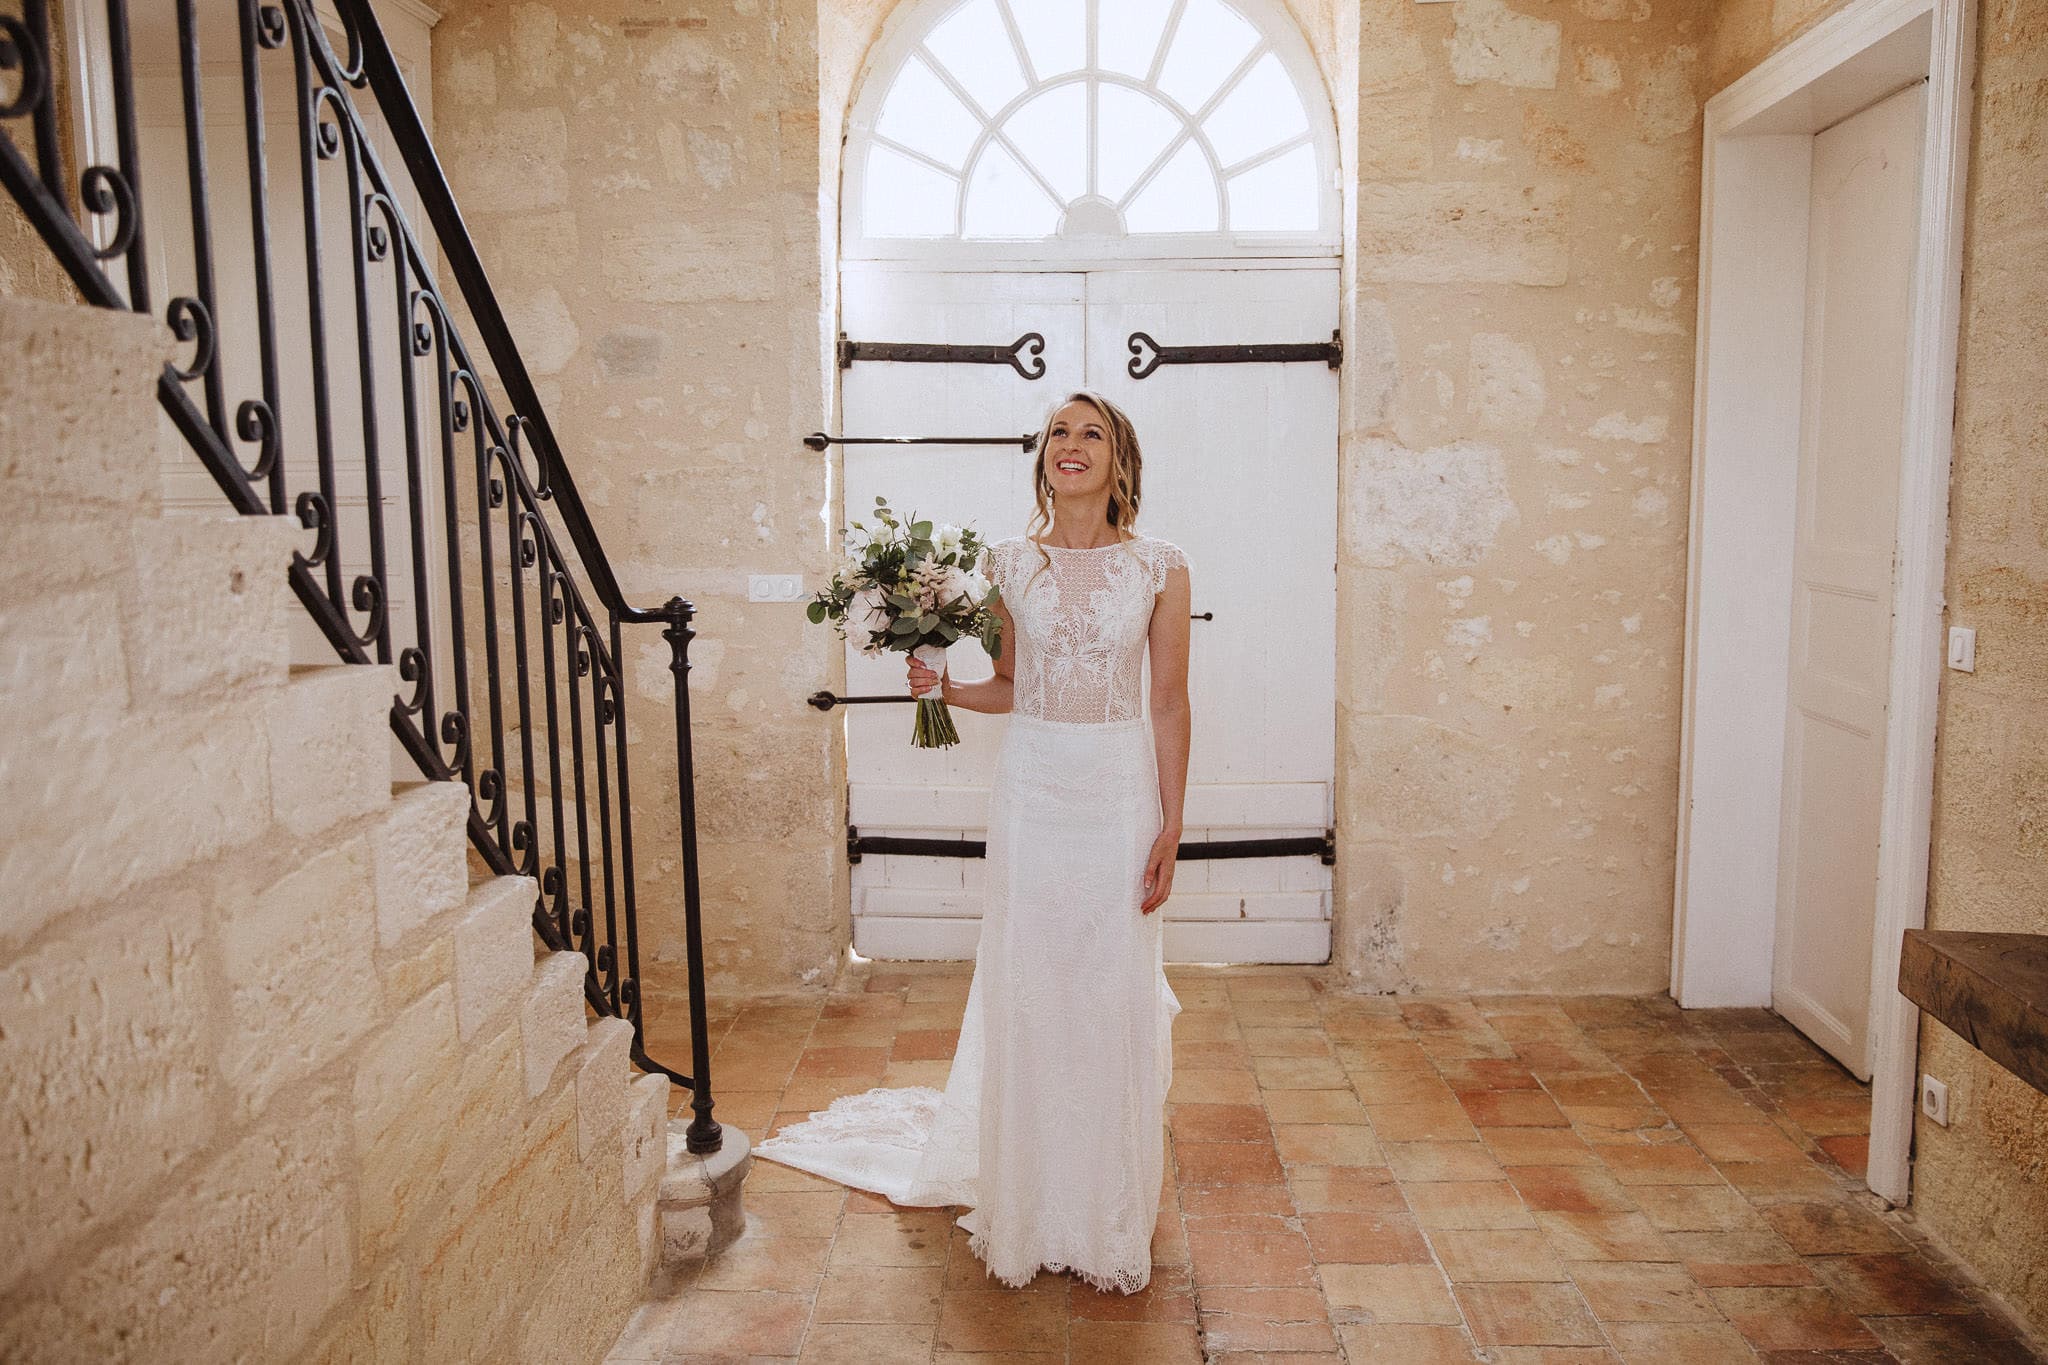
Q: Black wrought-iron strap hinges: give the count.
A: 4